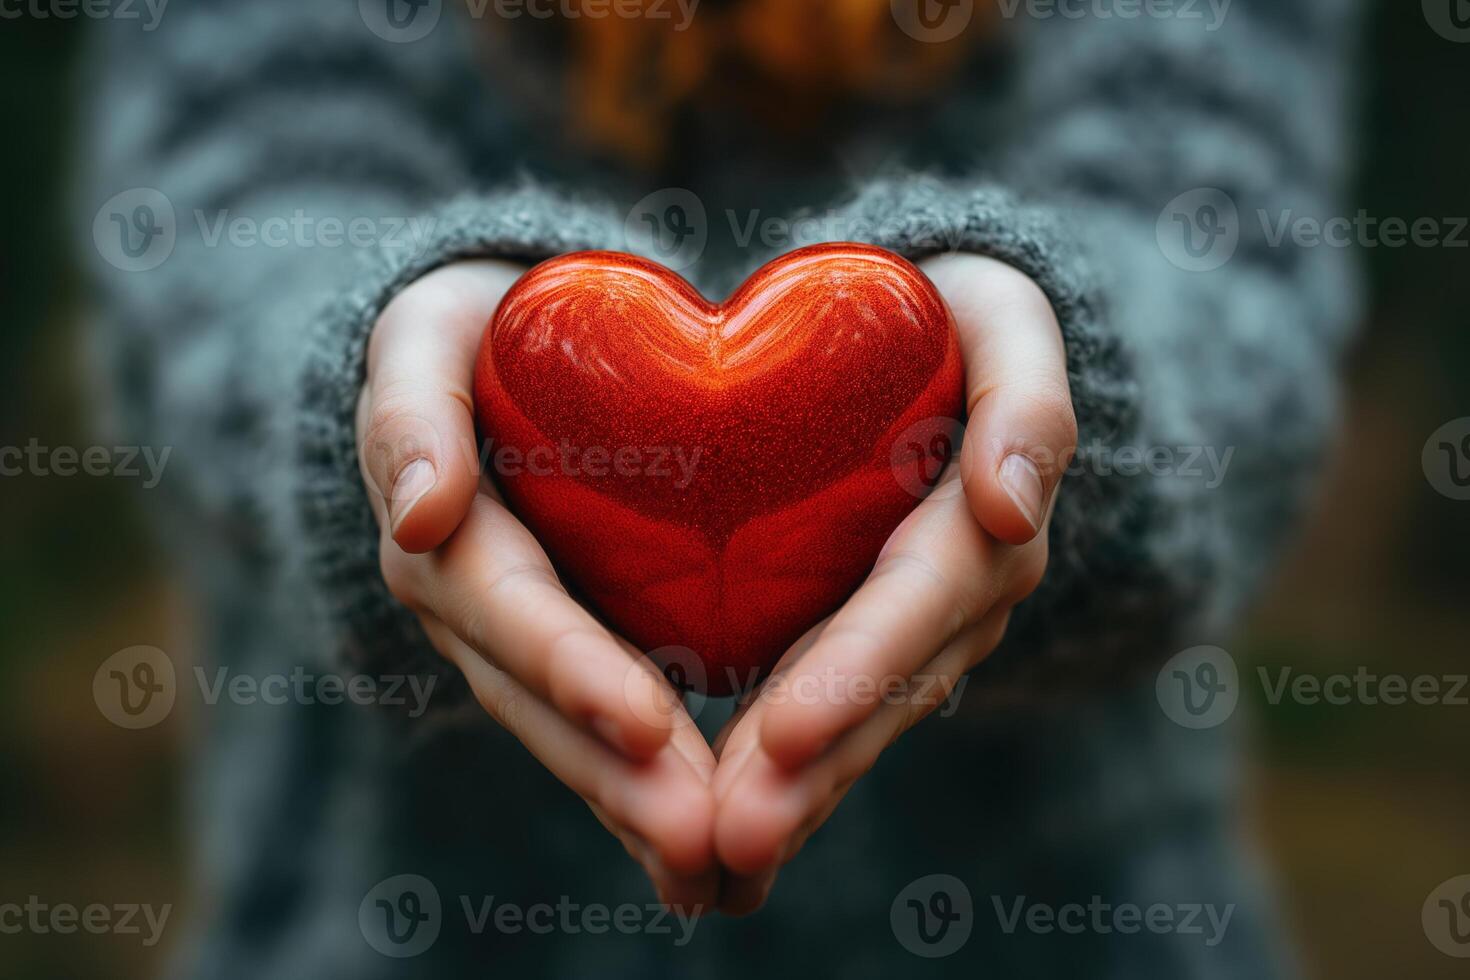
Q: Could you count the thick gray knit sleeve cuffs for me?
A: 2